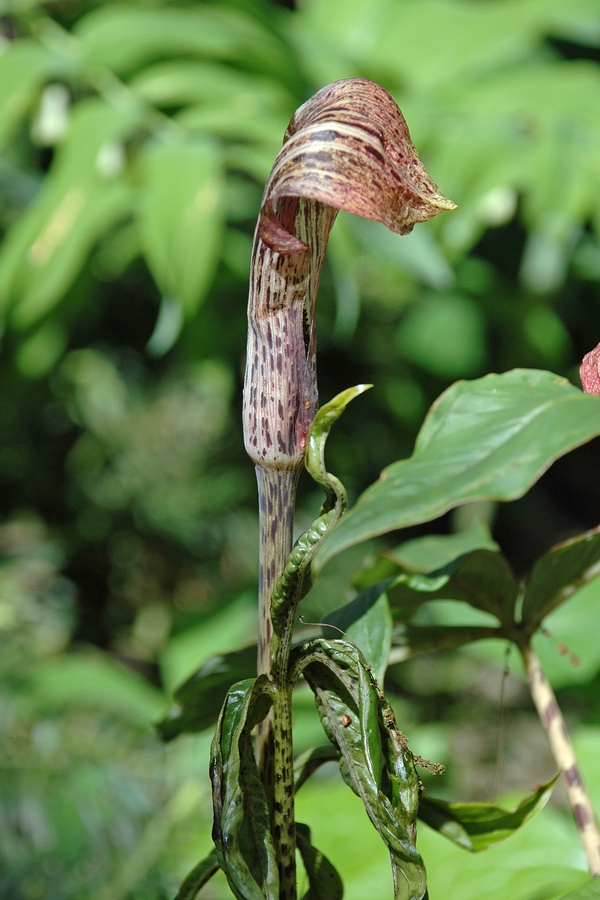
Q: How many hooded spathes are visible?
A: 1